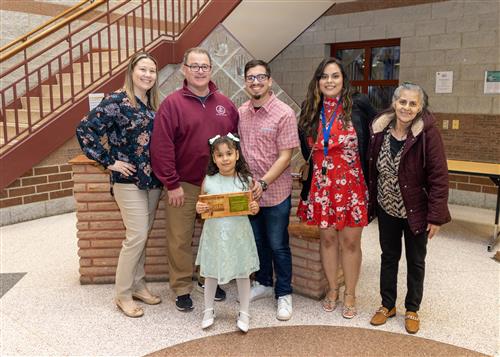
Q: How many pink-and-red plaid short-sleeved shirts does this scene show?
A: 1